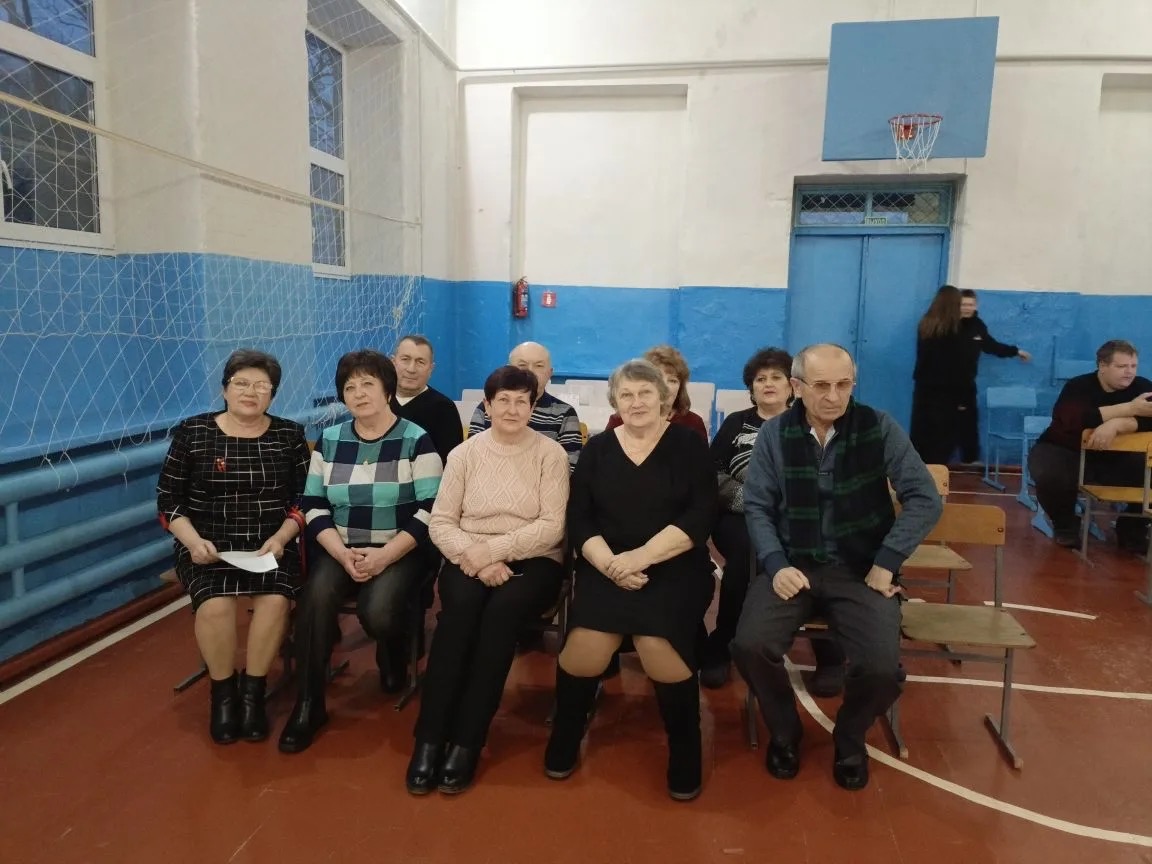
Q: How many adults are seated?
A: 10